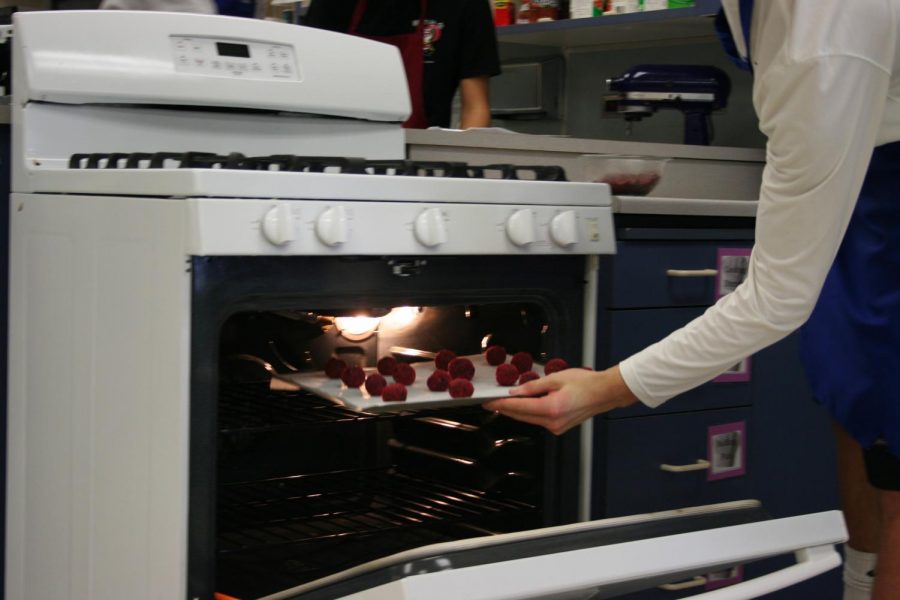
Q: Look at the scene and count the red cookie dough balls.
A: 15